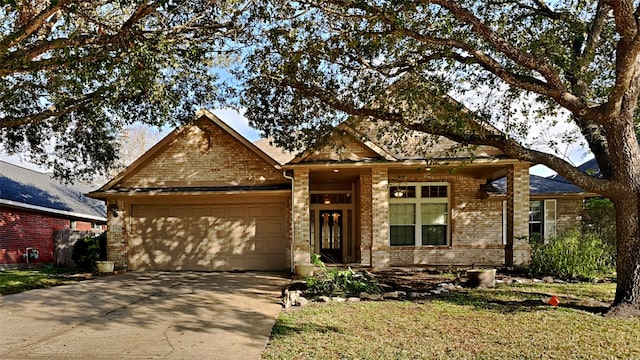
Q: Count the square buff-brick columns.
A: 3